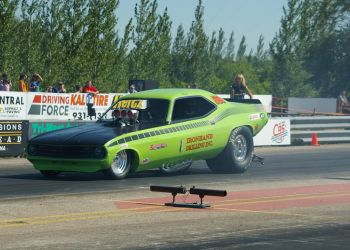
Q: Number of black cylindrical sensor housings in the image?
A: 2